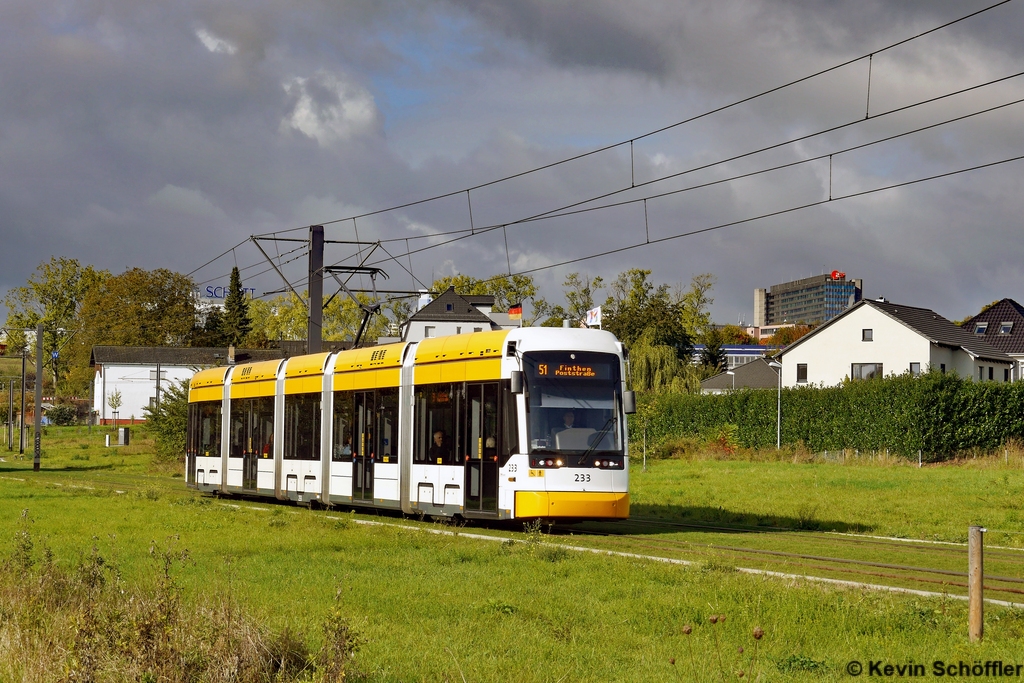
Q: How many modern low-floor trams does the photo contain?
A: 1